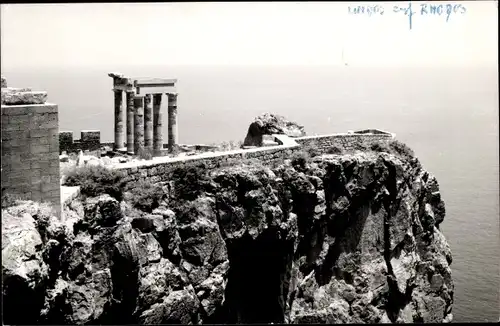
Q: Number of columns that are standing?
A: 6